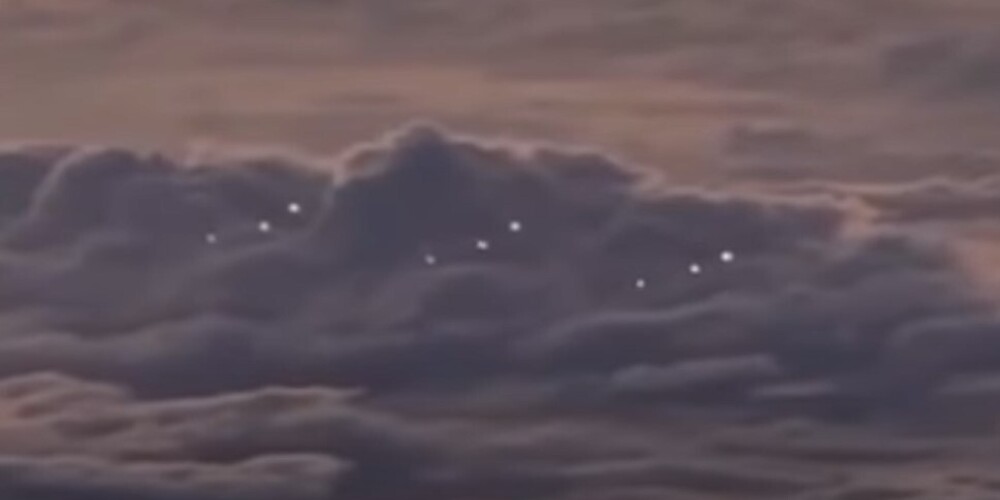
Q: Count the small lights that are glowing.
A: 9